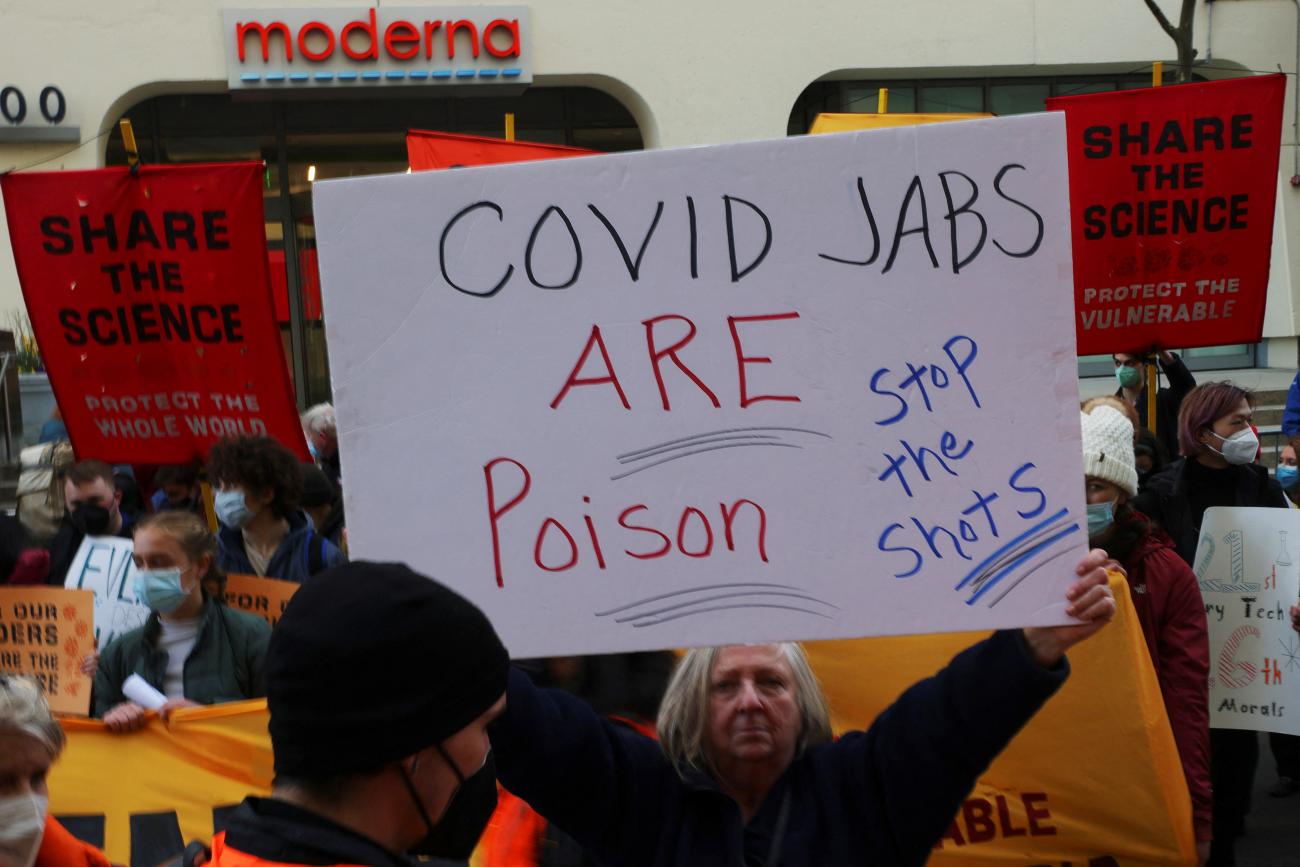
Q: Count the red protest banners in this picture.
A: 3